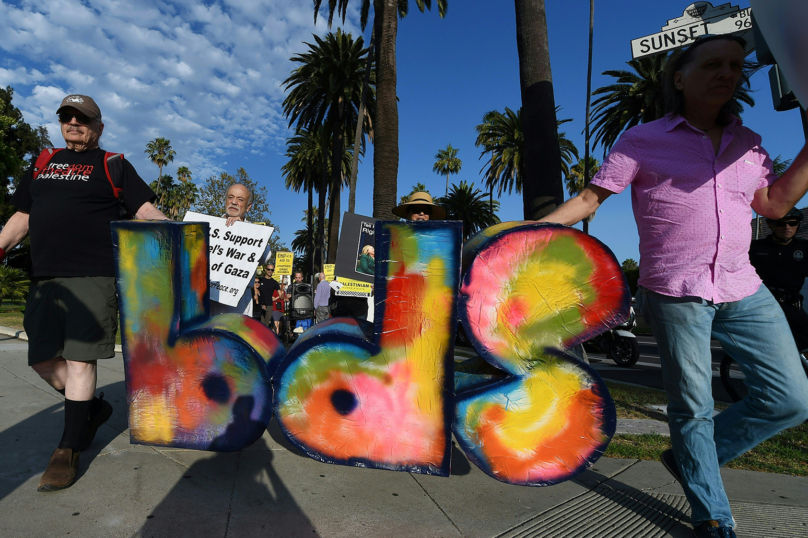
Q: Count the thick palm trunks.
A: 2